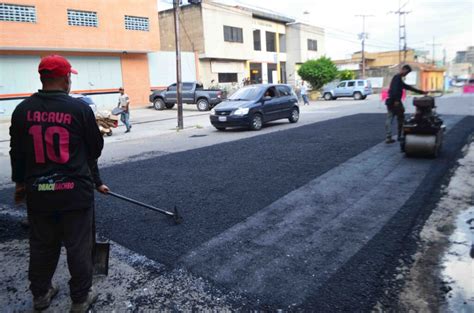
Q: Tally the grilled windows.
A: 3